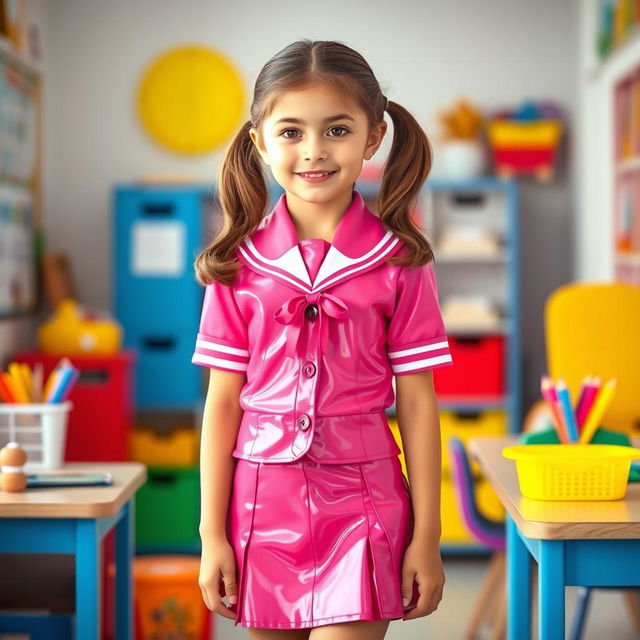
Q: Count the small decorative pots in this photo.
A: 1